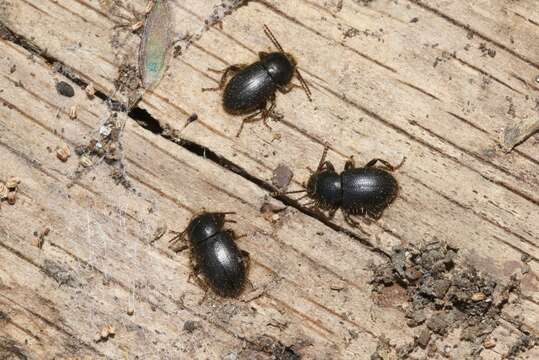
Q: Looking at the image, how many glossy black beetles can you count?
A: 3